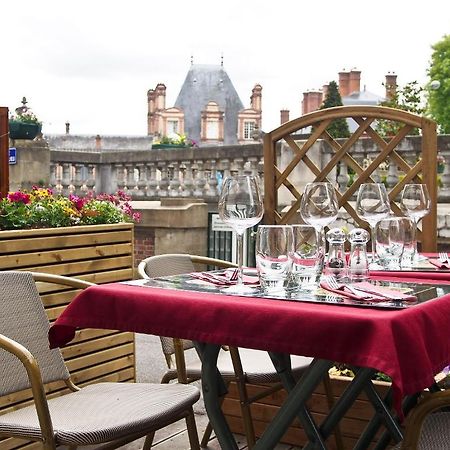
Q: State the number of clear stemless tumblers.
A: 4